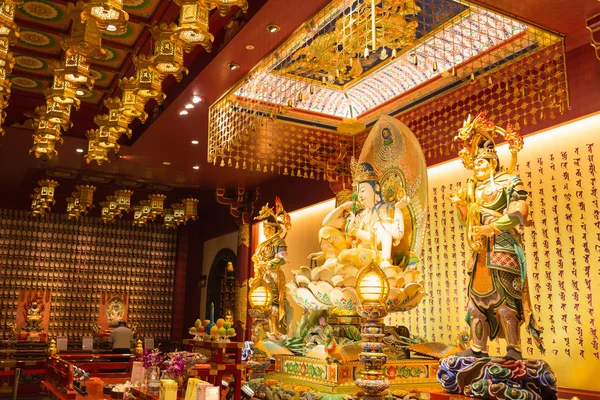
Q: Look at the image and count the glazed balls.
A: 2